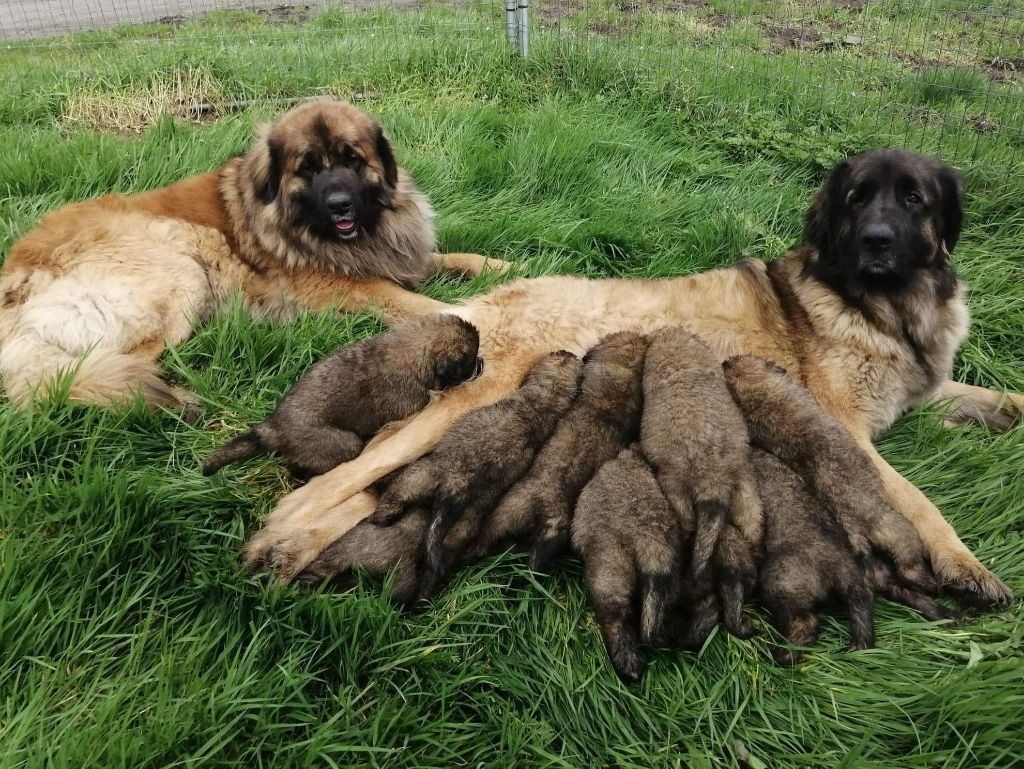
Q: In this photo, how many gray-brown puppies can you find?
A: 9